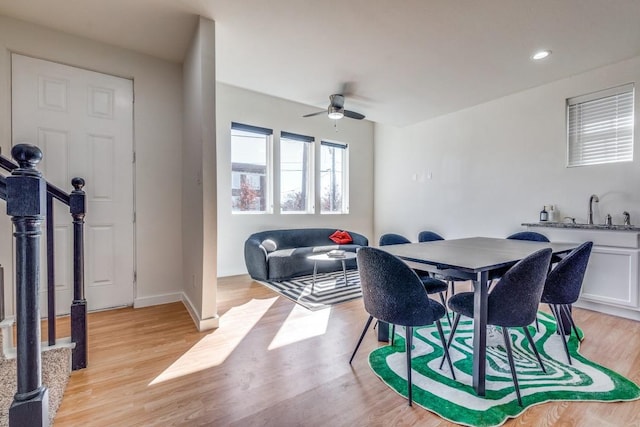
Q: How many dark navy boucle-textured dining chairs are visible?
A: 6